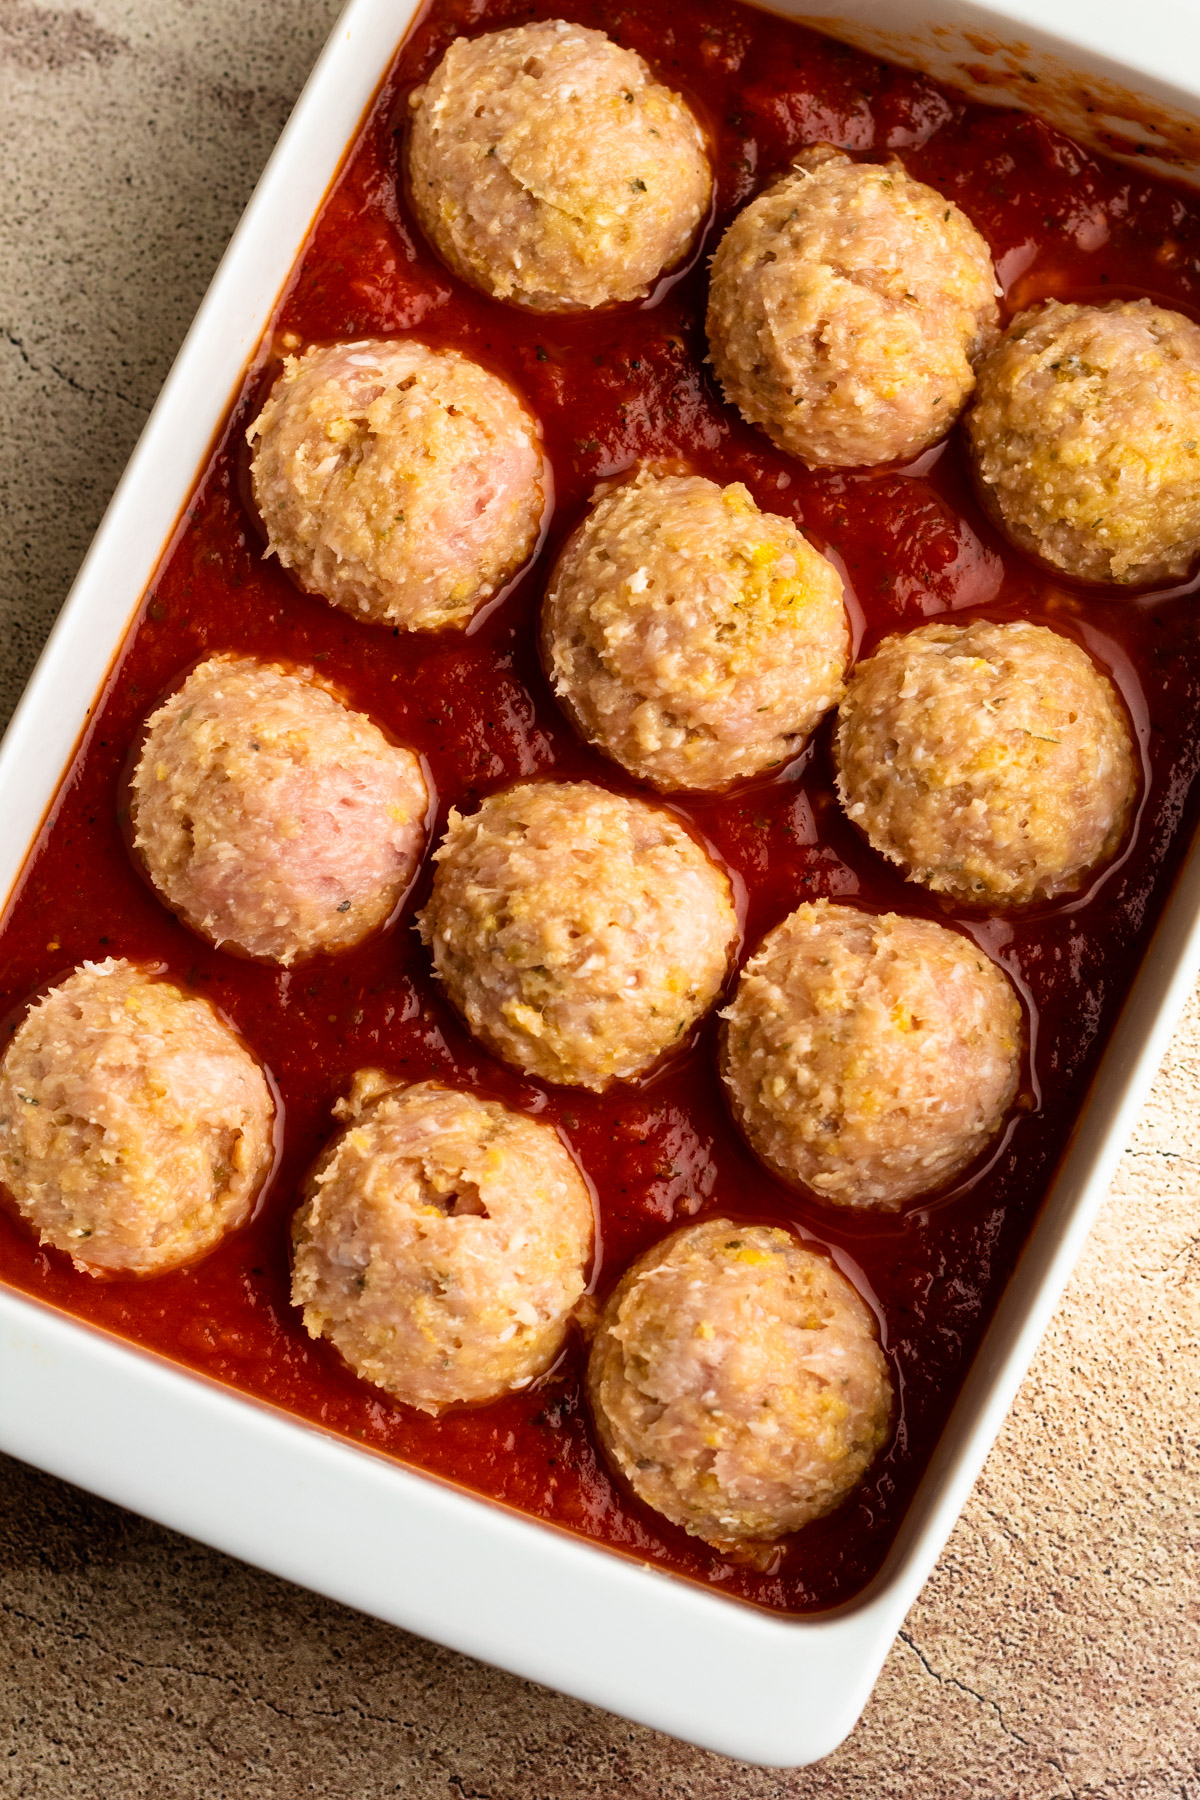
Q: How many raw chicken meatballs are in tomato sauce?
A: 12